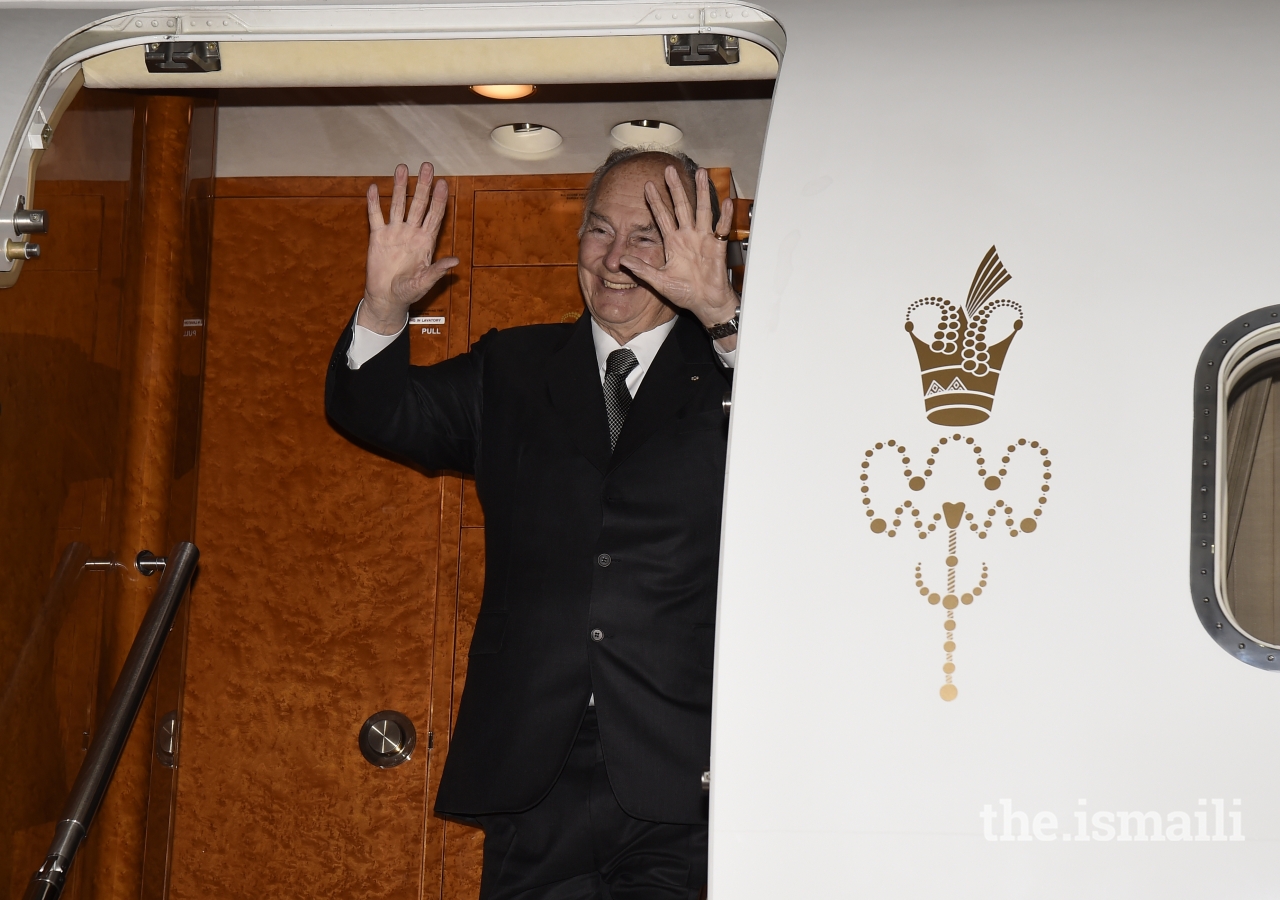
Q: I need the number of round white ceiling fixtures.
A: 2